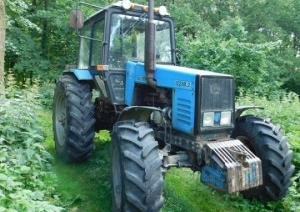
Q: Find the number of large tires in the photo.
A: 3